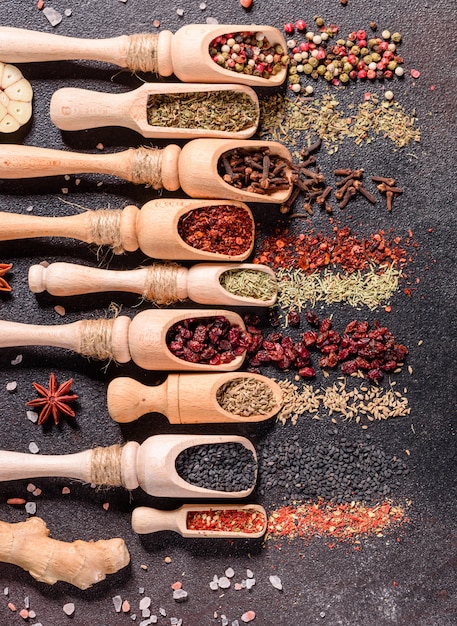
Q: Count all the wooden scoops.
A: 9